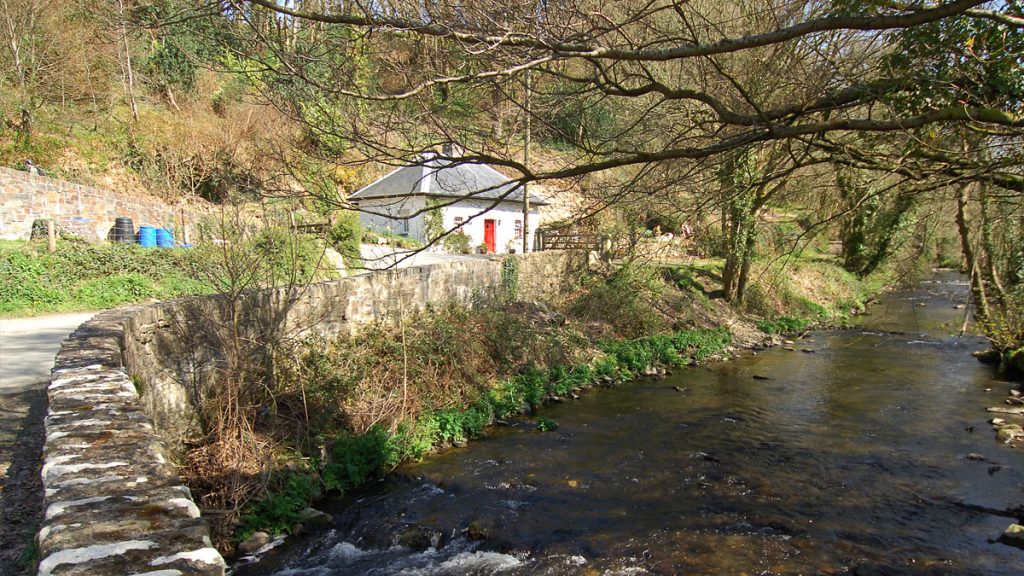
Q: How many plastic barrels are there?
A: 3